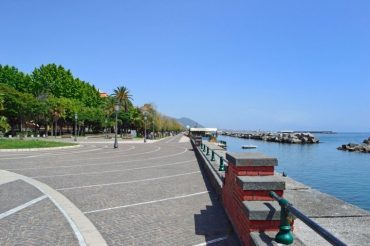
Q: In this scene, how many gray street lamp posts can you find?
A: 3